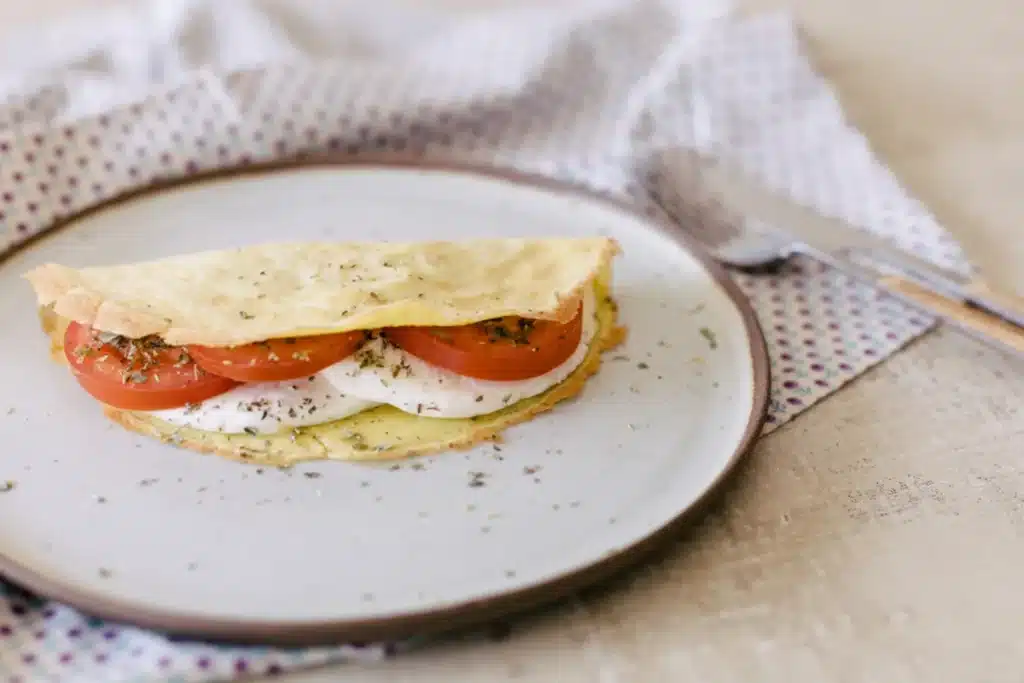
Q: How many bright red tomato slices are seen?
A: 3